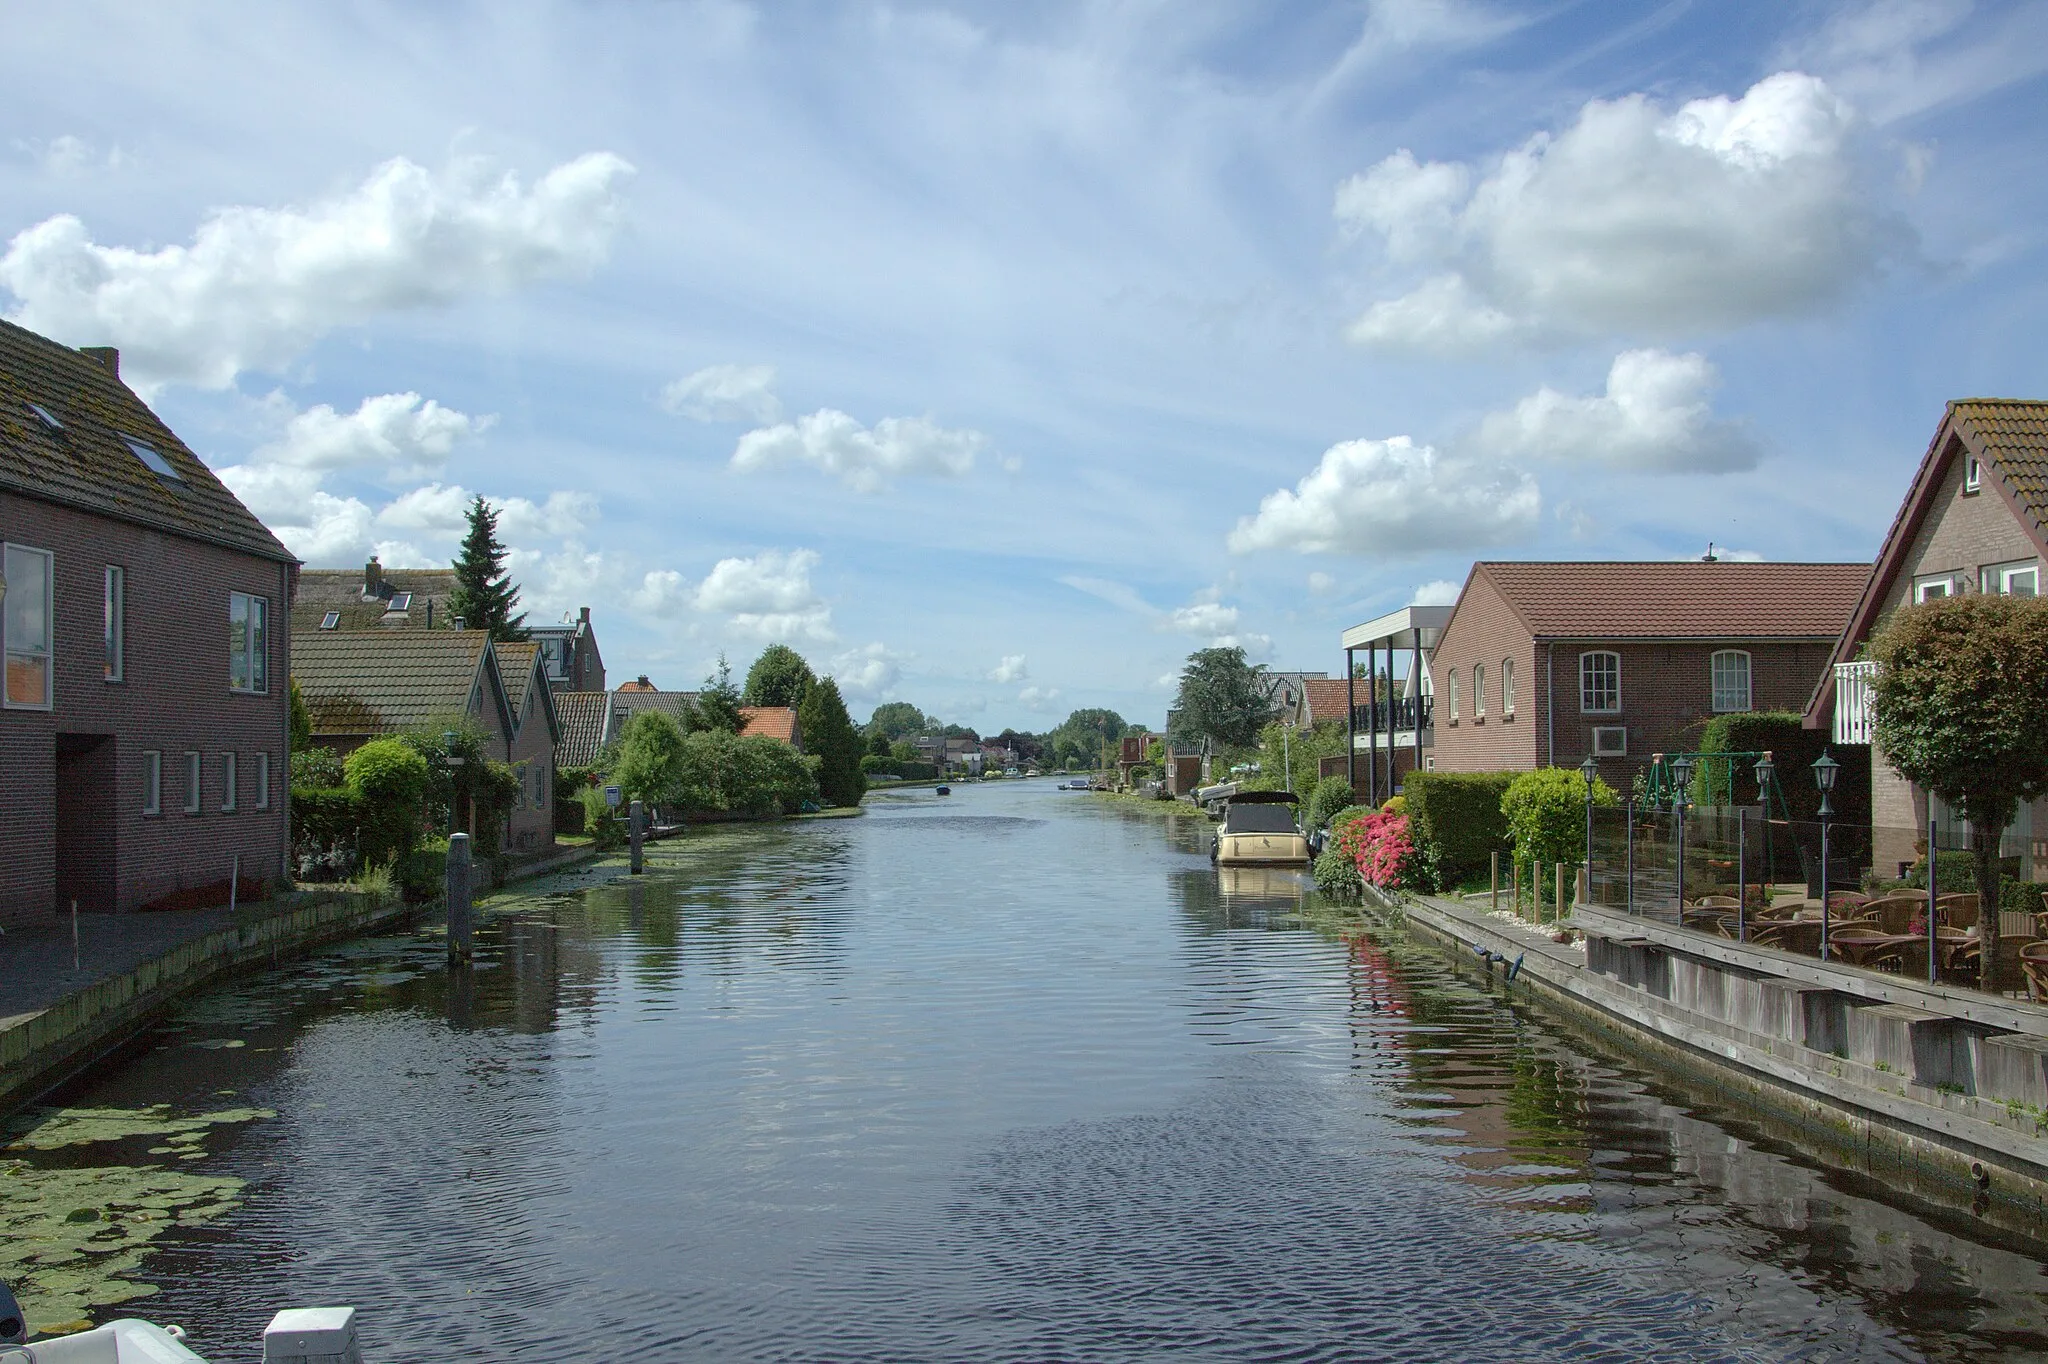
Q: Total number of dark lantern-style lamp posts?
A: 4